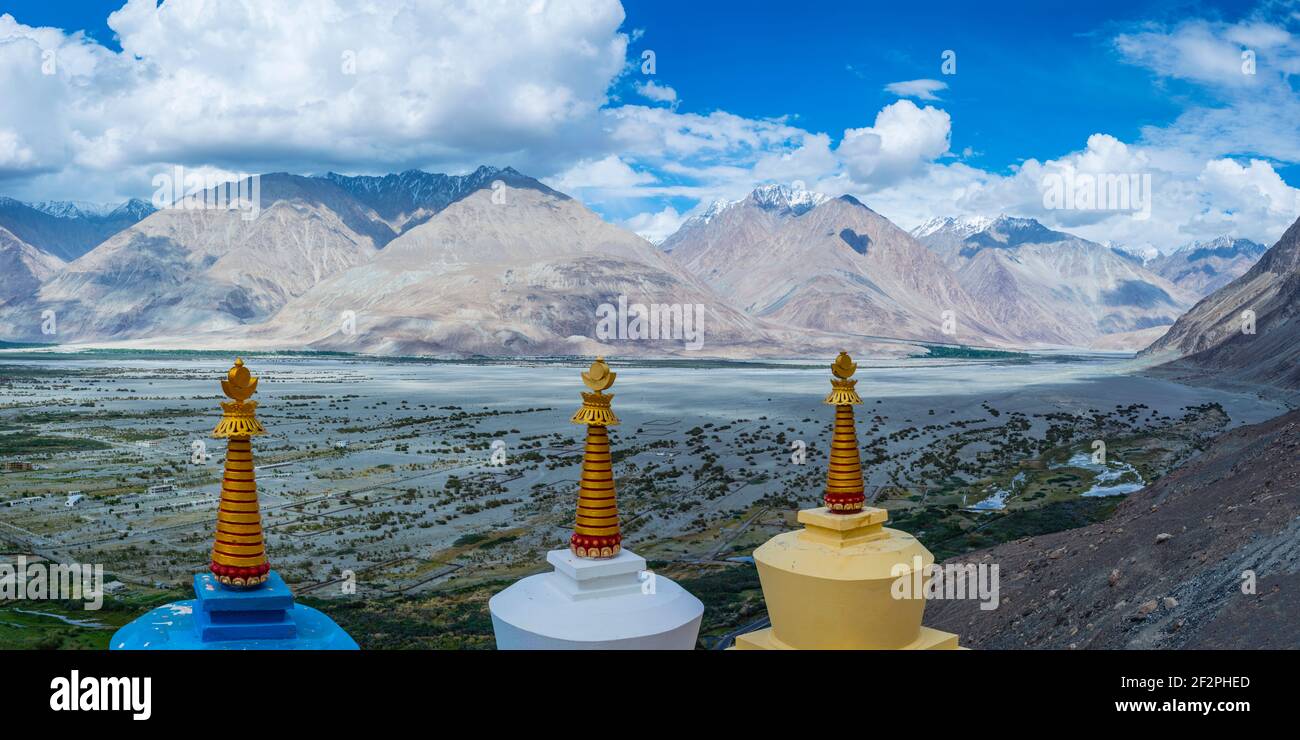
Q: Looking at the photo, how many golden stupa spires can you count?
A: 3